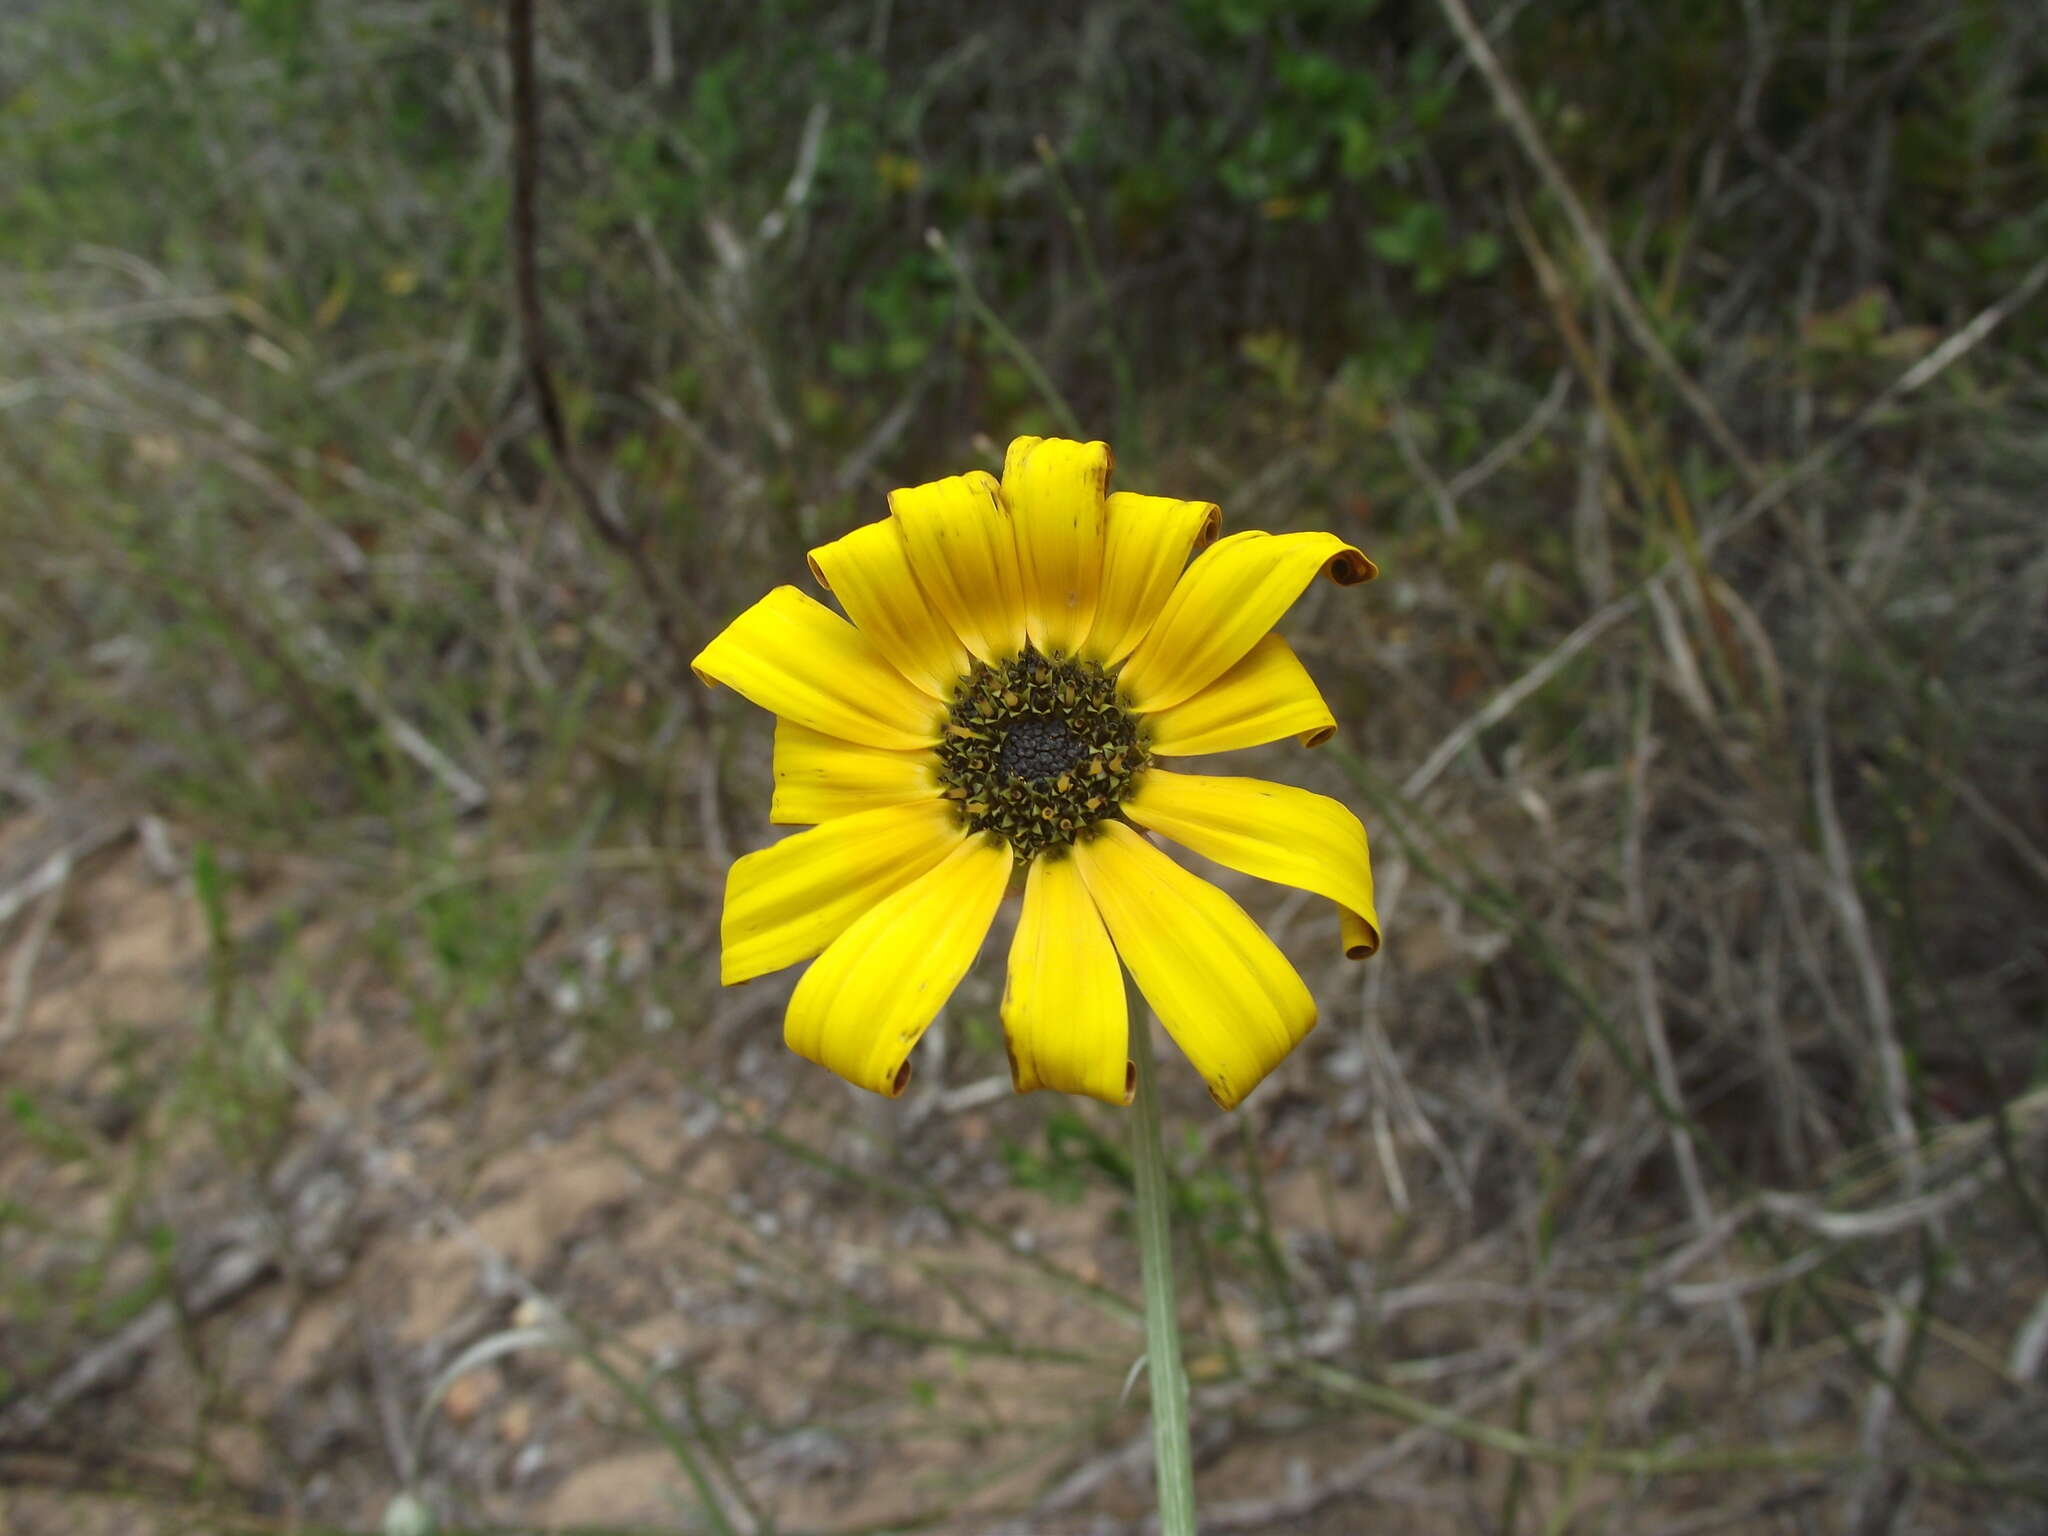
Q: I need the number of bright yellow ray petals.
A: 13